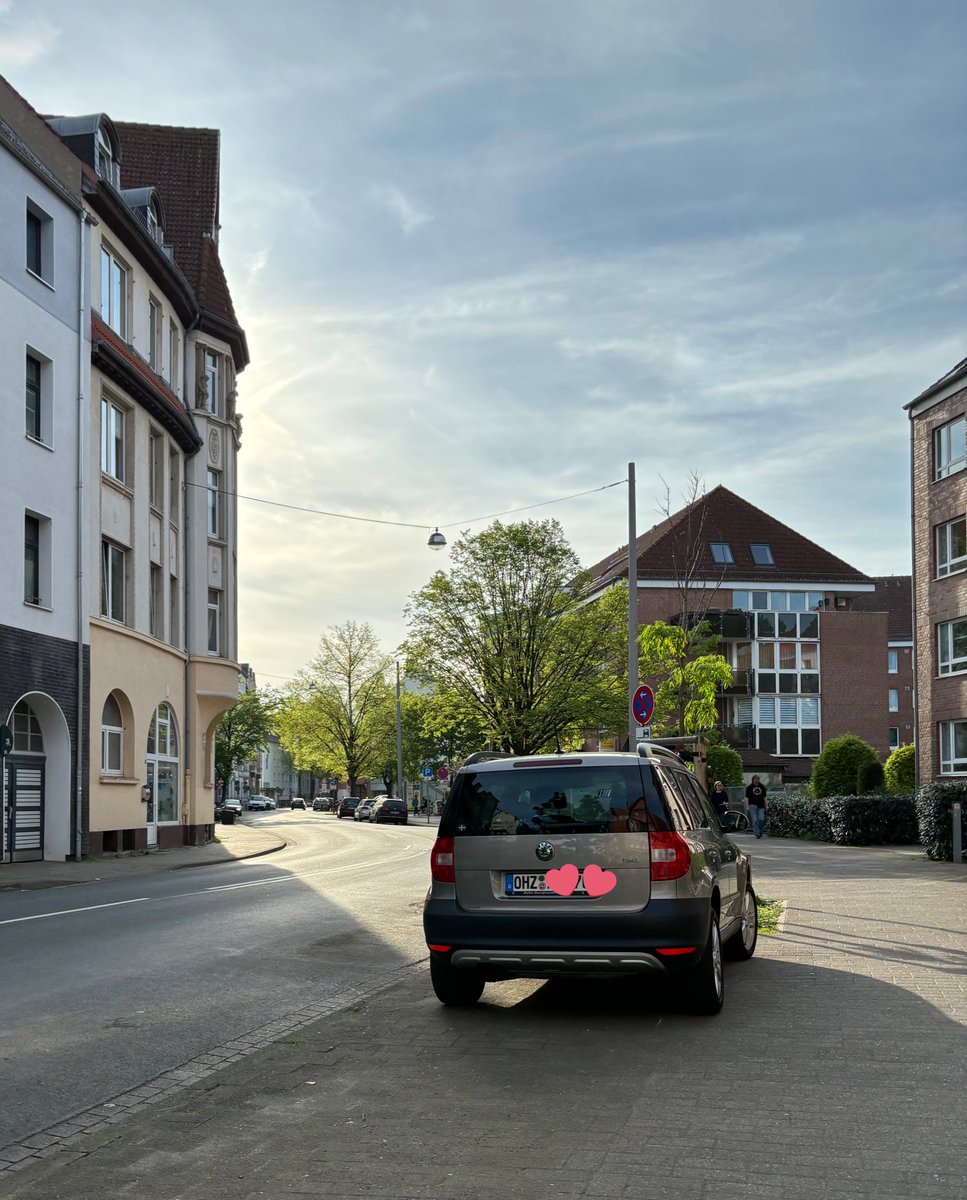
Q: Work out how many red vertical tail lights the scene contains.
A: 2